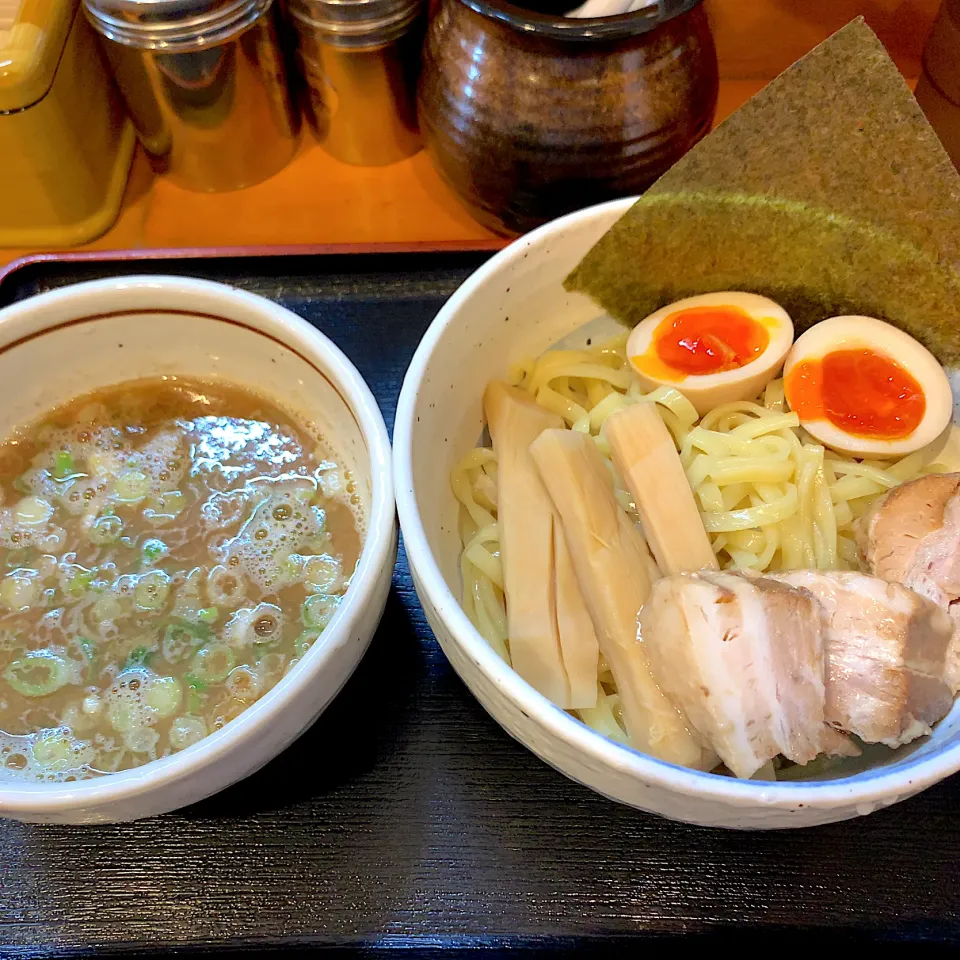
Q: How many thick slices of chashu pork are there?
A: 3